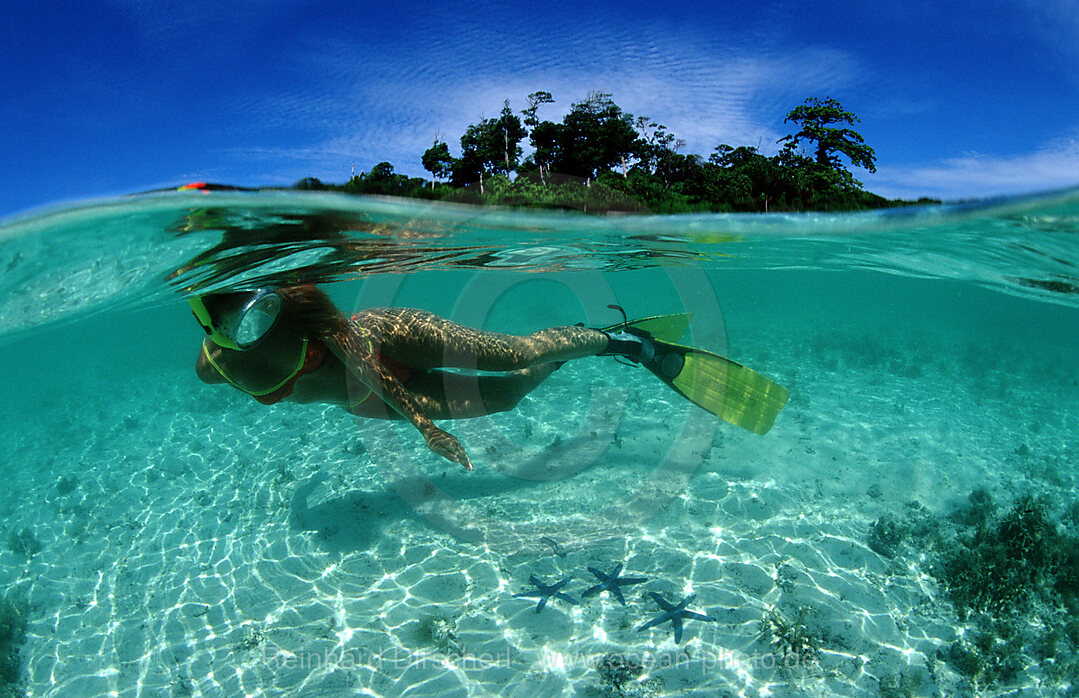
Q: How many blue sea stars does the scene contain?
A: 3